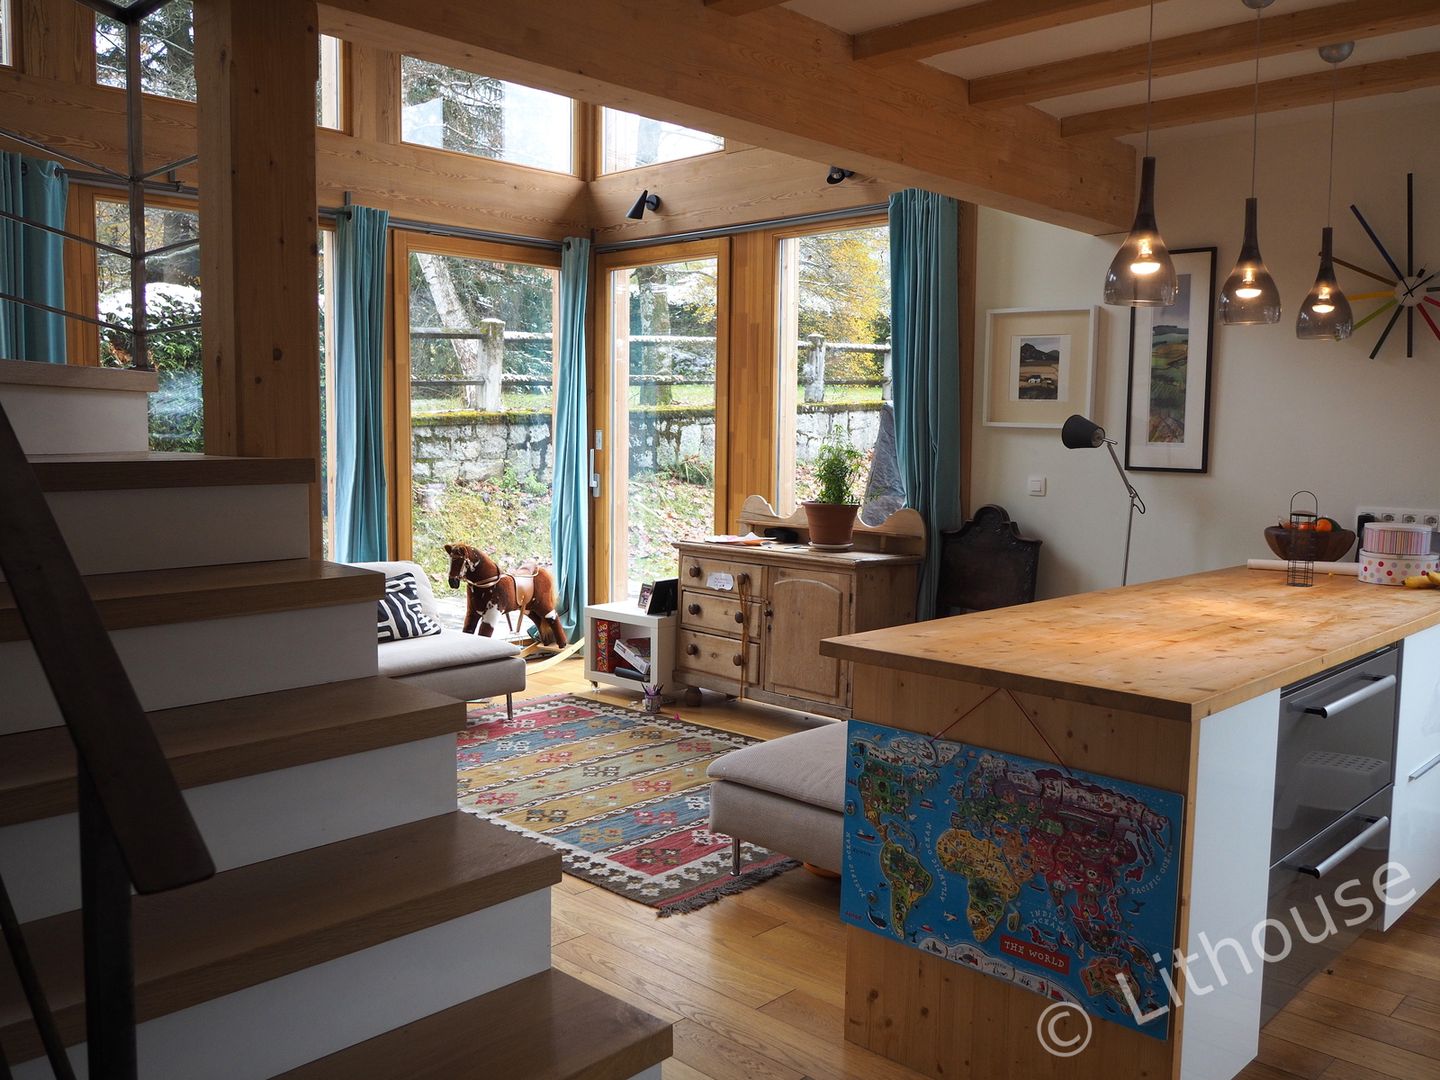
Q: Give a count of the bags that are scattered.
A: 0